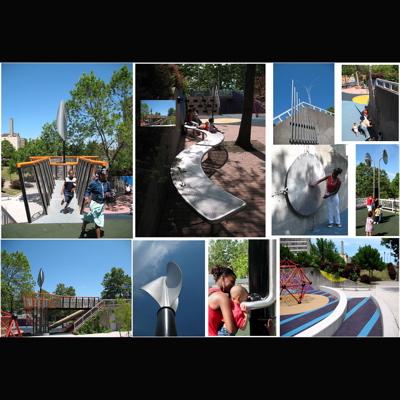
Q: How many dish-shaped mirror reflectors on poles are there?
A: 2